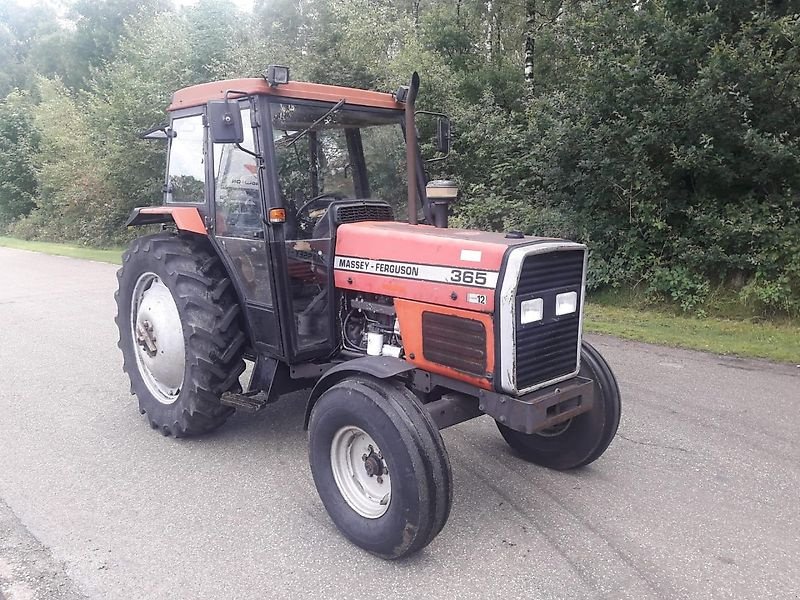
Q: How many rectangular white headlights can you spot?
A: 2